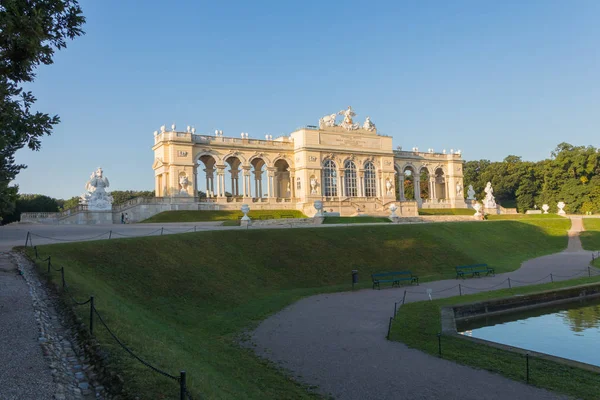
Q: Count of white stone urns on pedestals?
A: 6